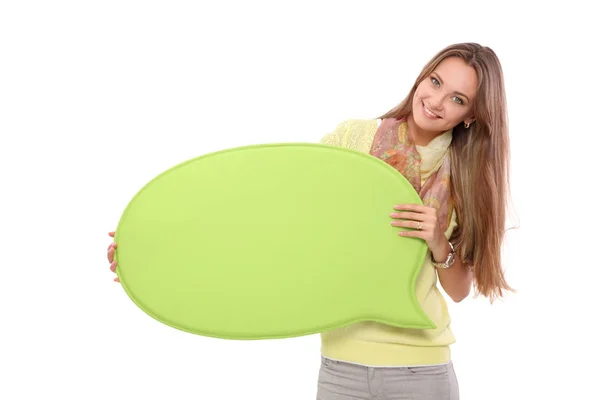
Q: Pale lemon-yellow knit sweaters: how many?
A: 1